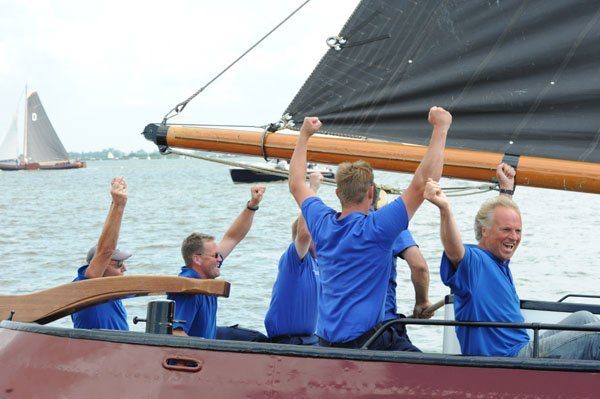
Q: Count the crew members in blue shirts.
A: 6